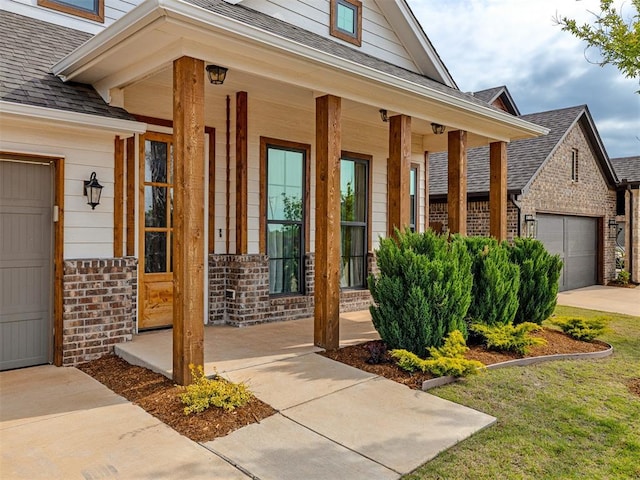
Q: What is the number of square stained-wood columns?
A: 5